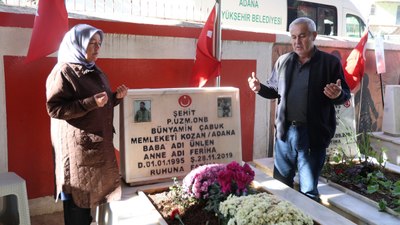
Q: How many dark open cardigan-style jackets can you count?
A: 1